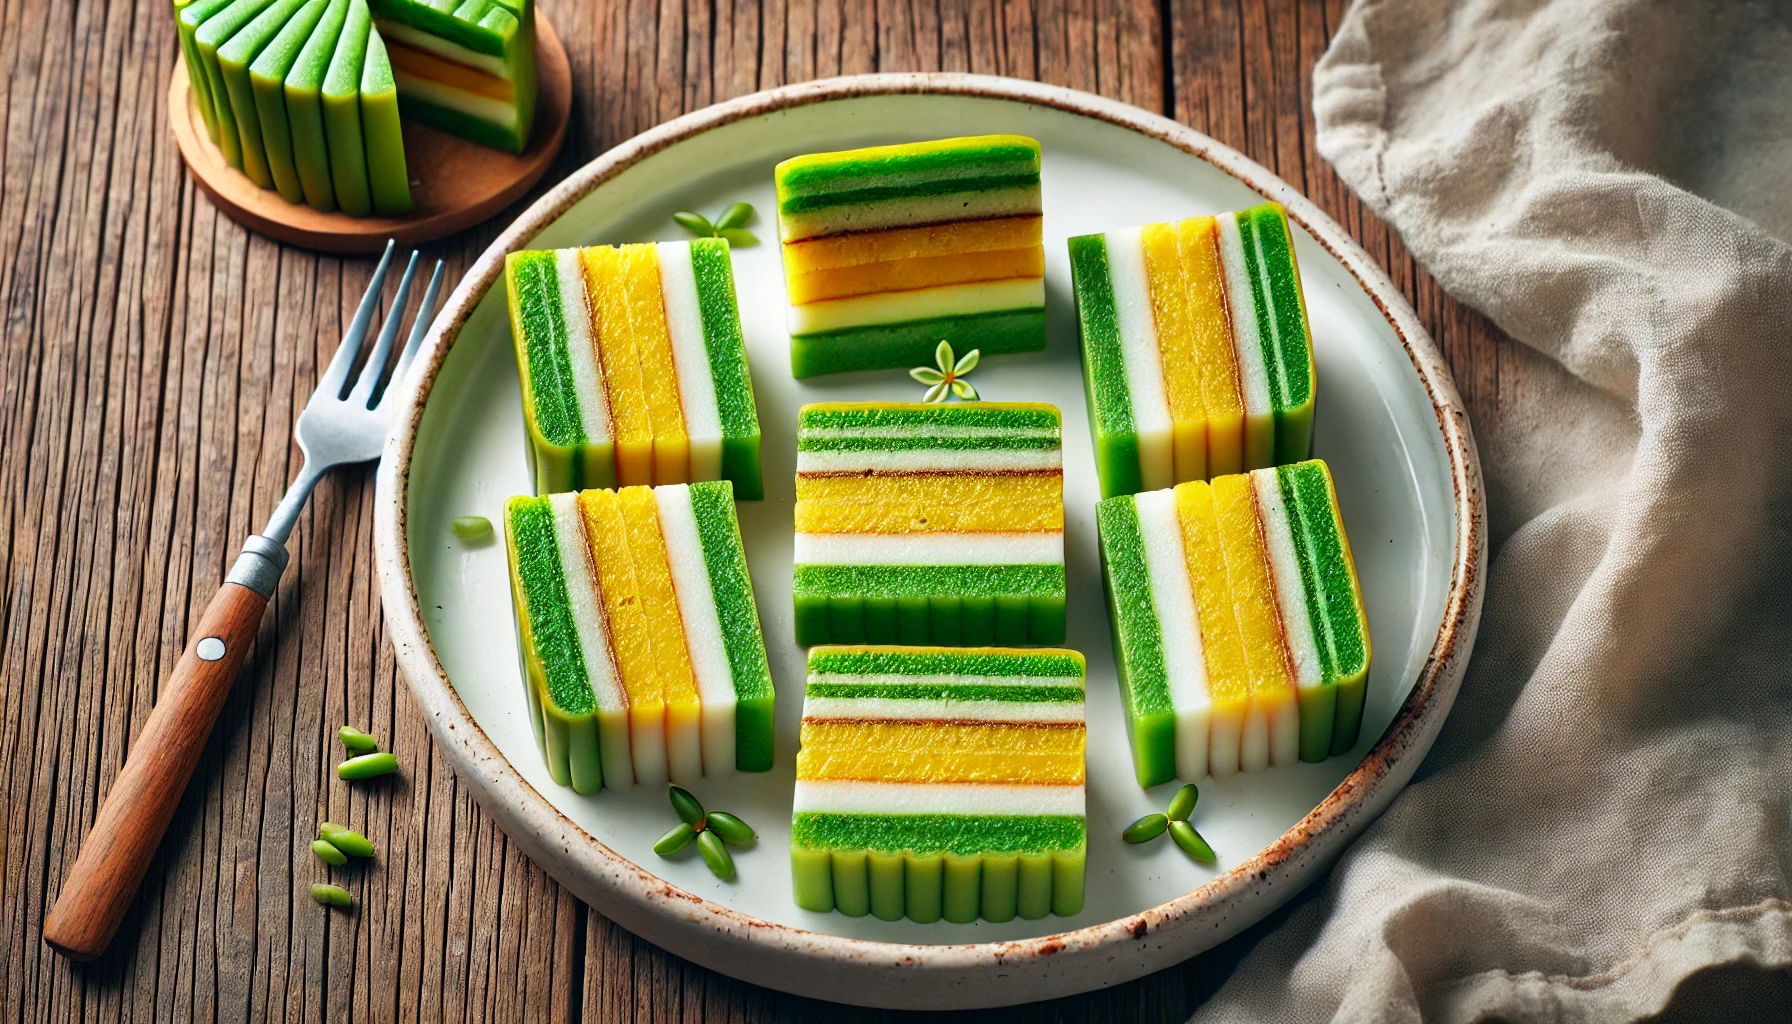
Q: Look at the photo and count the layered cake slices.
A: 7